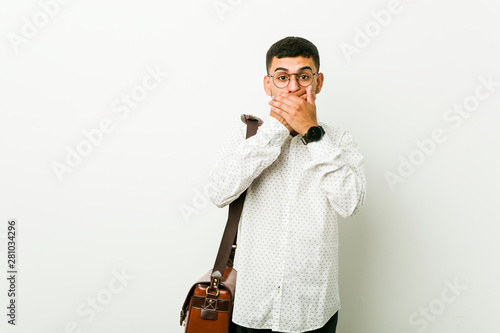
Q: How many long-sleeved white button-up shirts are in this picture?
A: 1